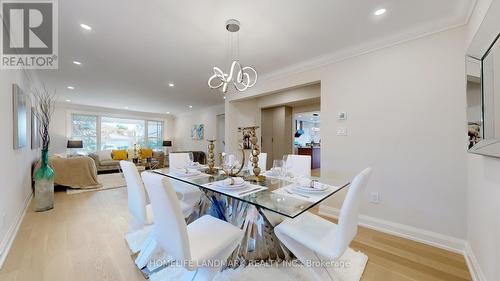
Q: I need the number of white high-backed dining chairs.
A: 6